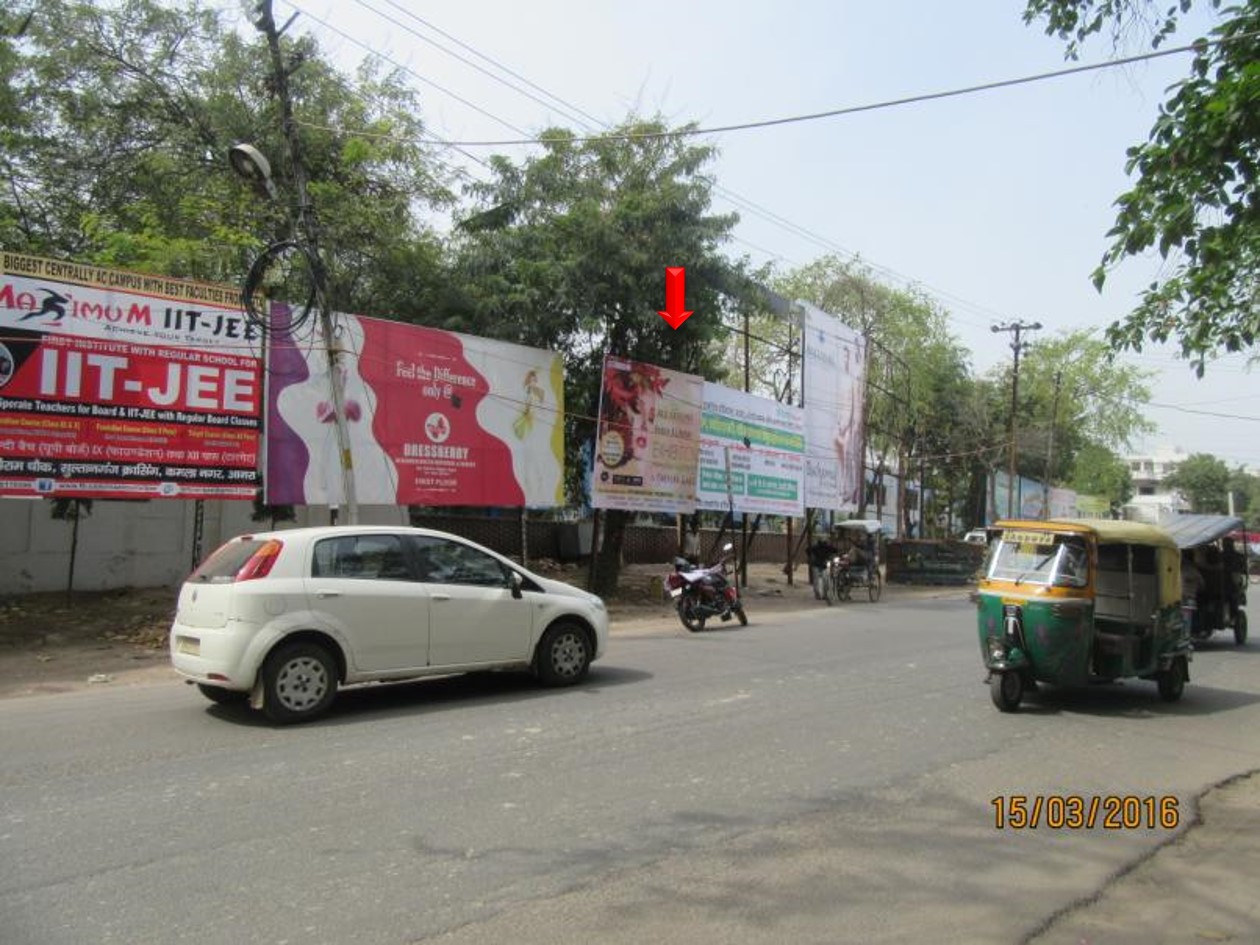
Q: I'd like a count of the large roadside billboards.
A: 5